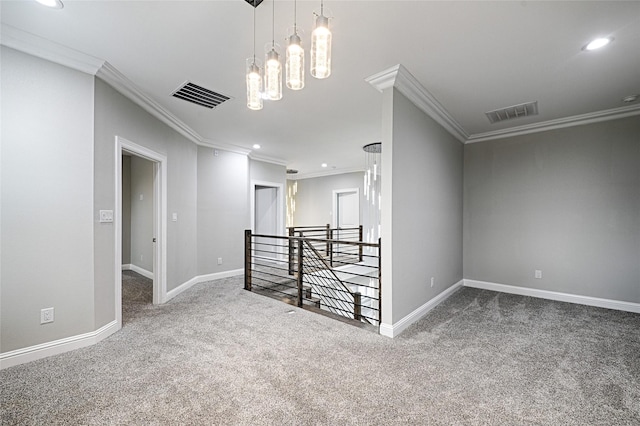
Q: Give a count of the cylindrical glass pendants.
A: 4